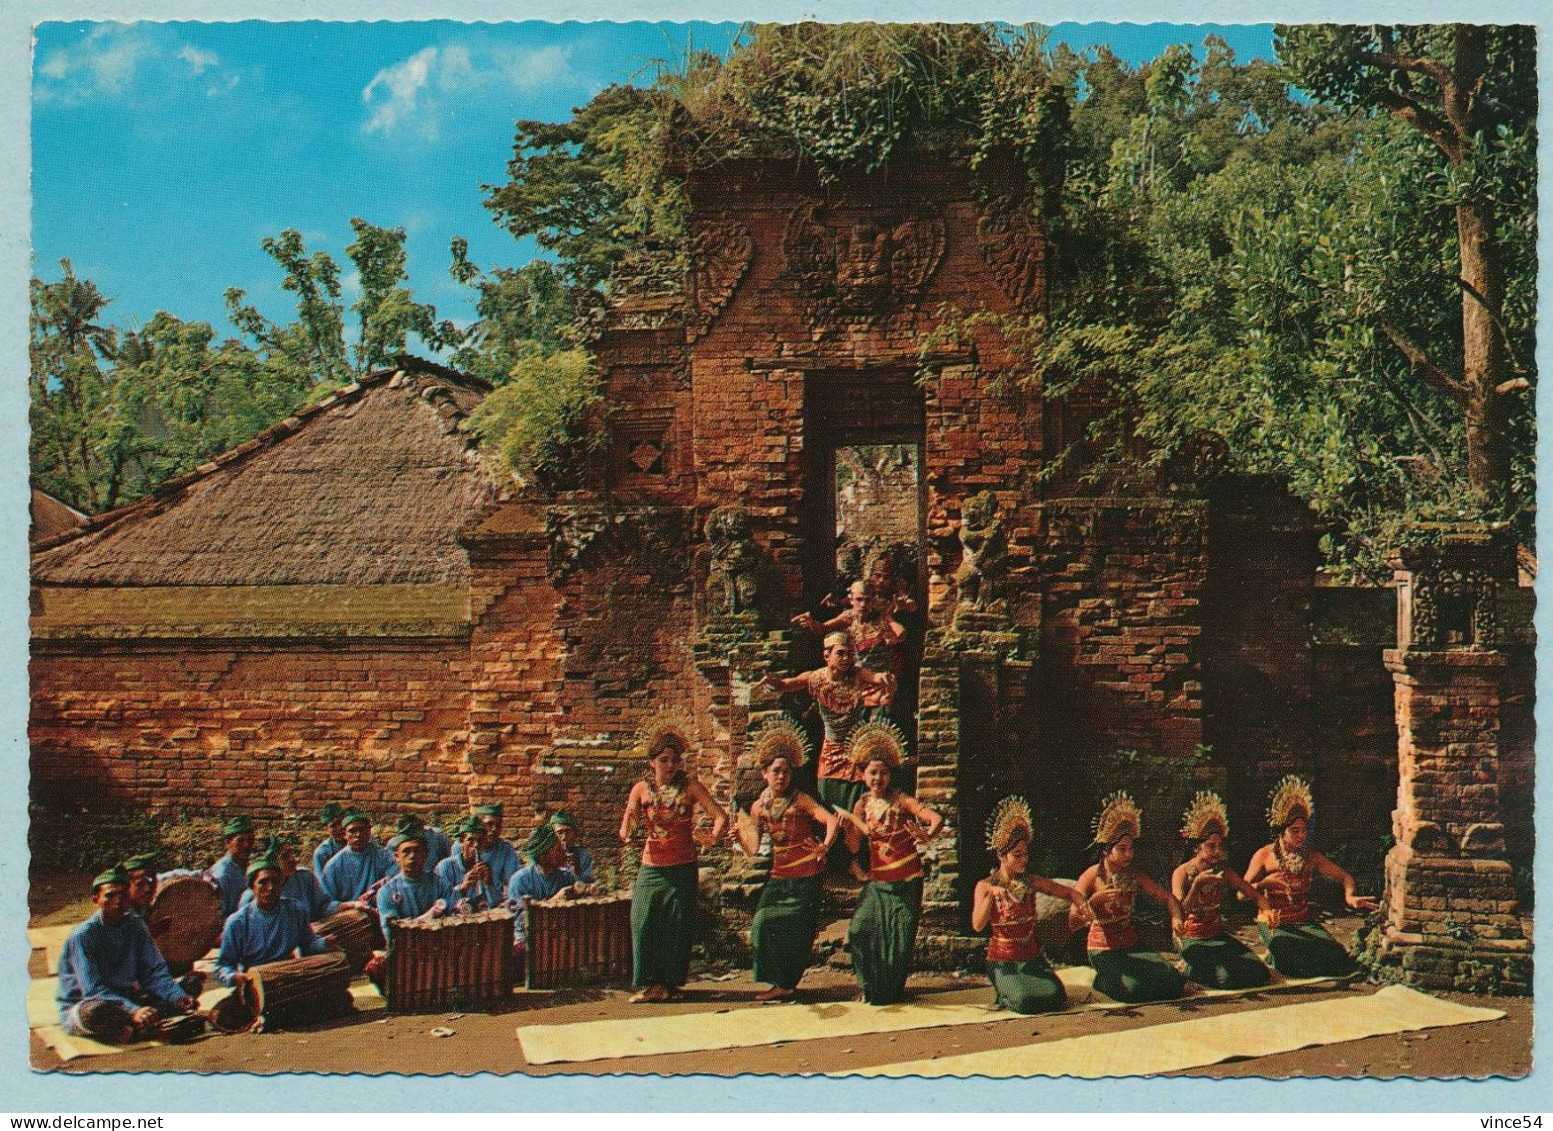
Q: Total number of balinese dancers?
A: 10